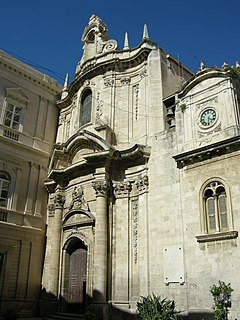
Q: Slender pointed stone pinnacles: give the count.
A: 3